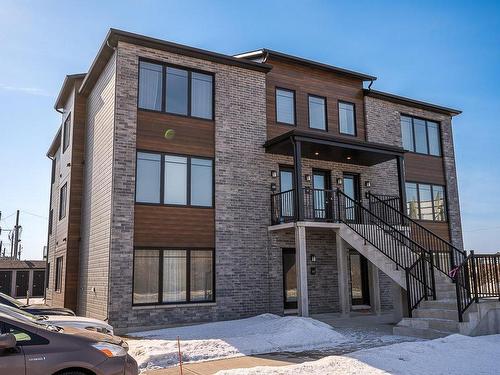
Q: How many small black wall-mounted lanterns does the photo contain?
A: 5